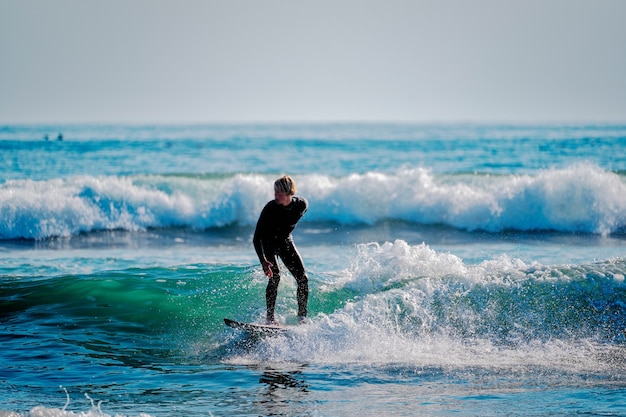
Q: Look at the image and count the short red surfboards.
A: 0